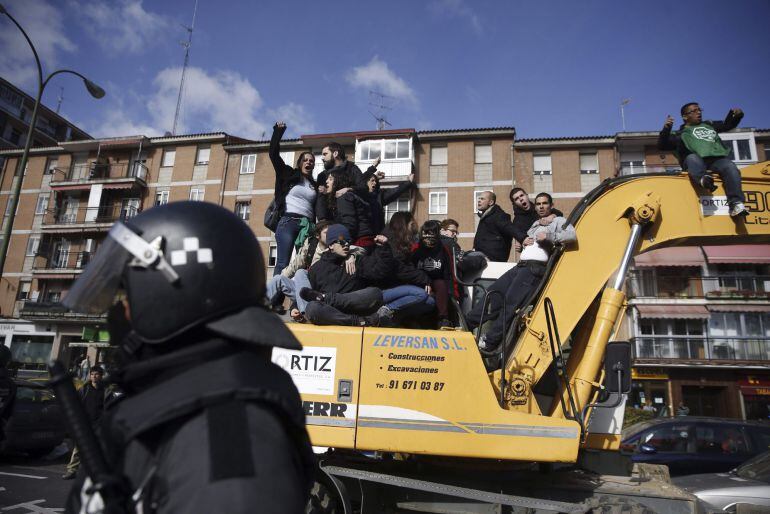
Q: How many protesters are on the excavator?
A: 13